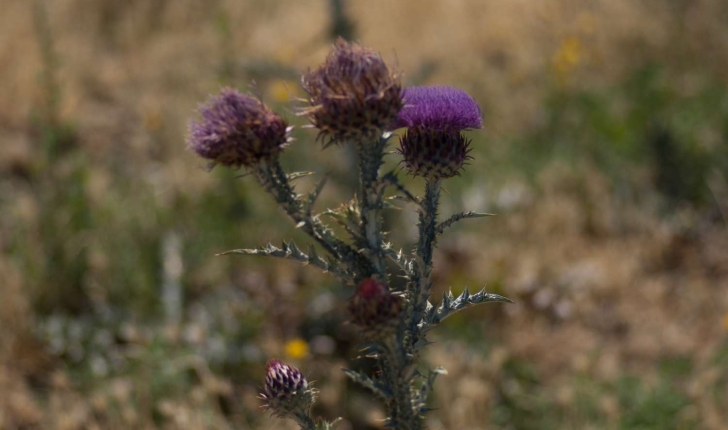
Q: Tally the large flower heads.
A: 3